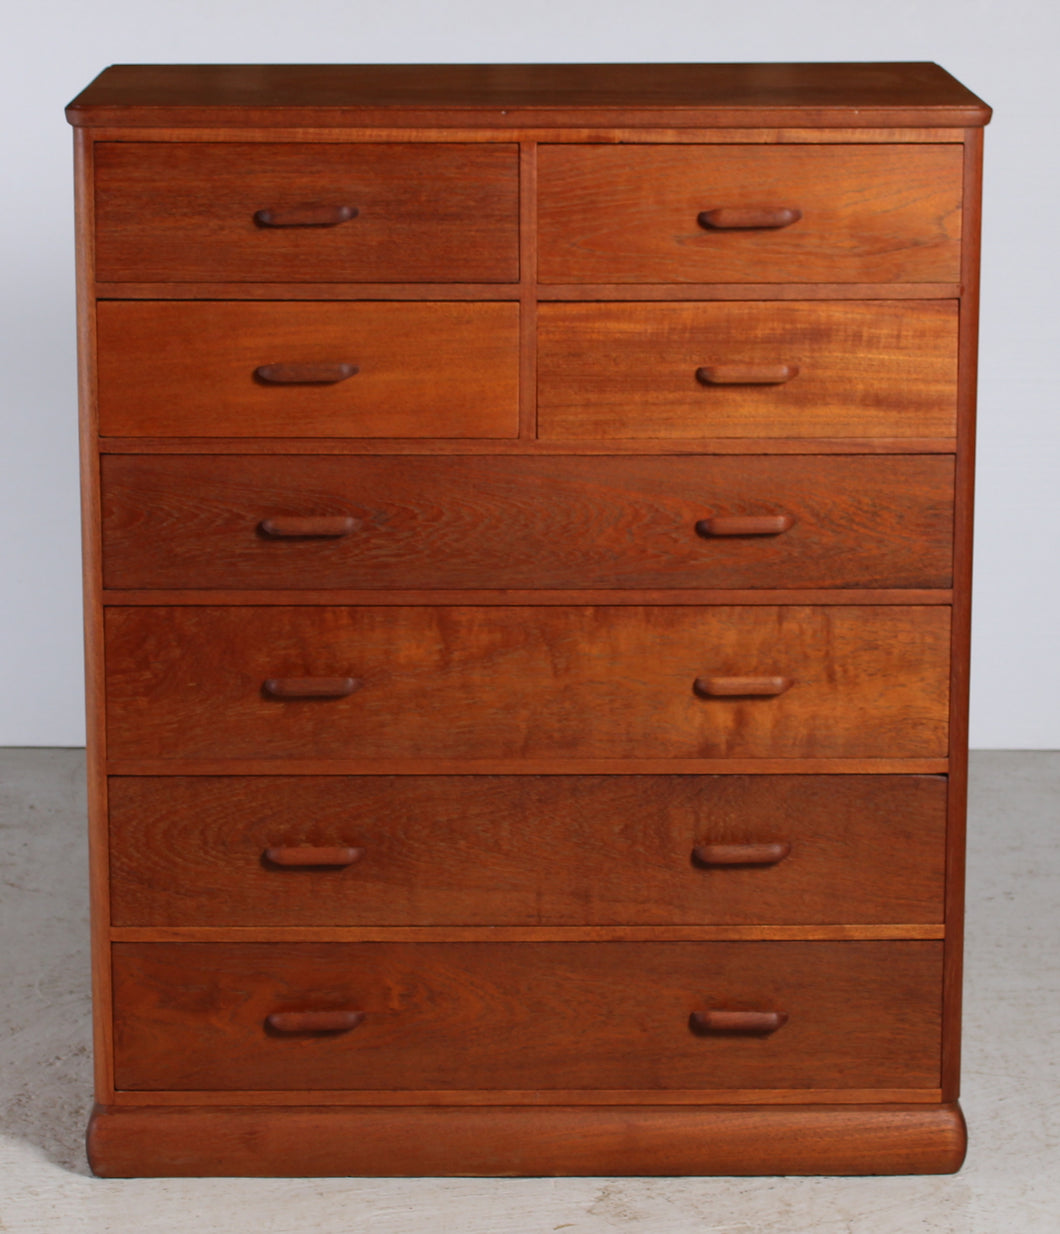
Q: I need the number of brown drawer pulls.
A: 12